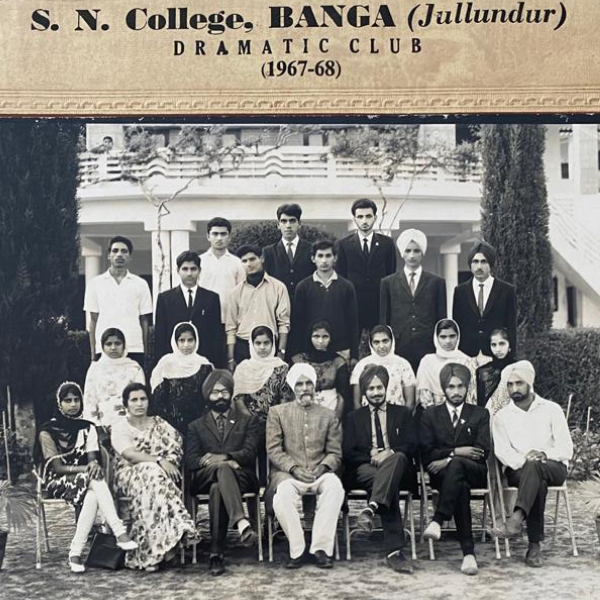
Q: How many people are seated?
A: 7